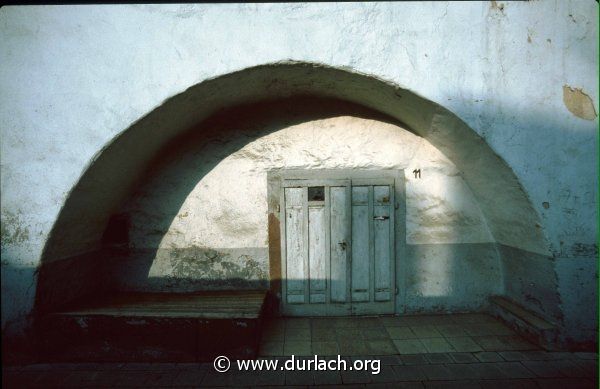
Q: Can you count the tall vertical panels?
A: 5